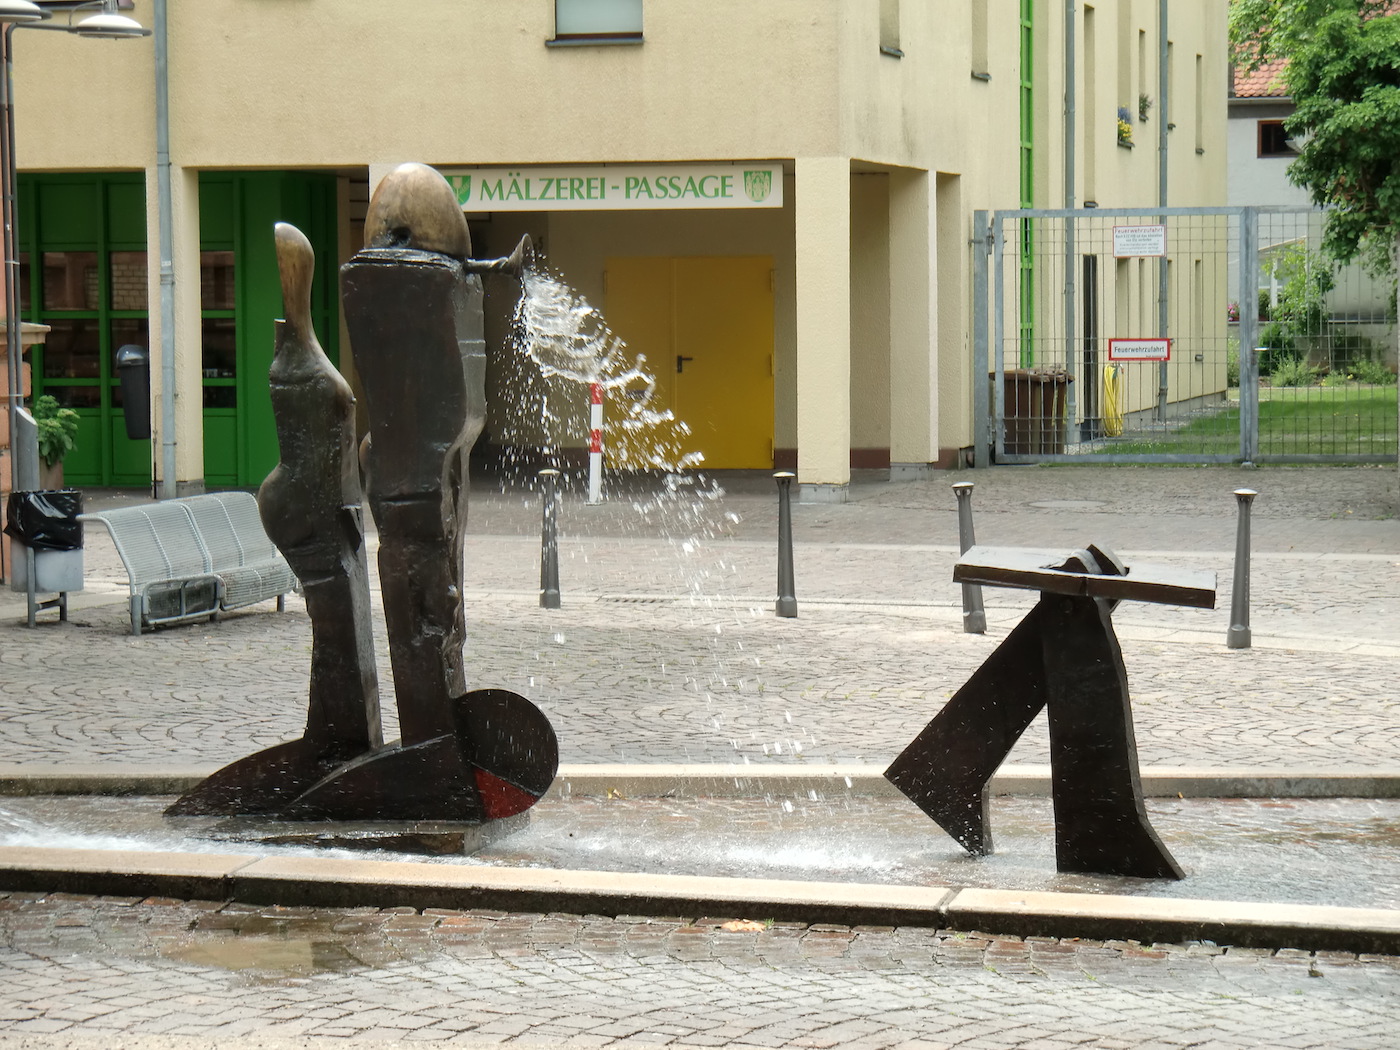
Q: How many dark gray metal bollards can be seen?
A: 4